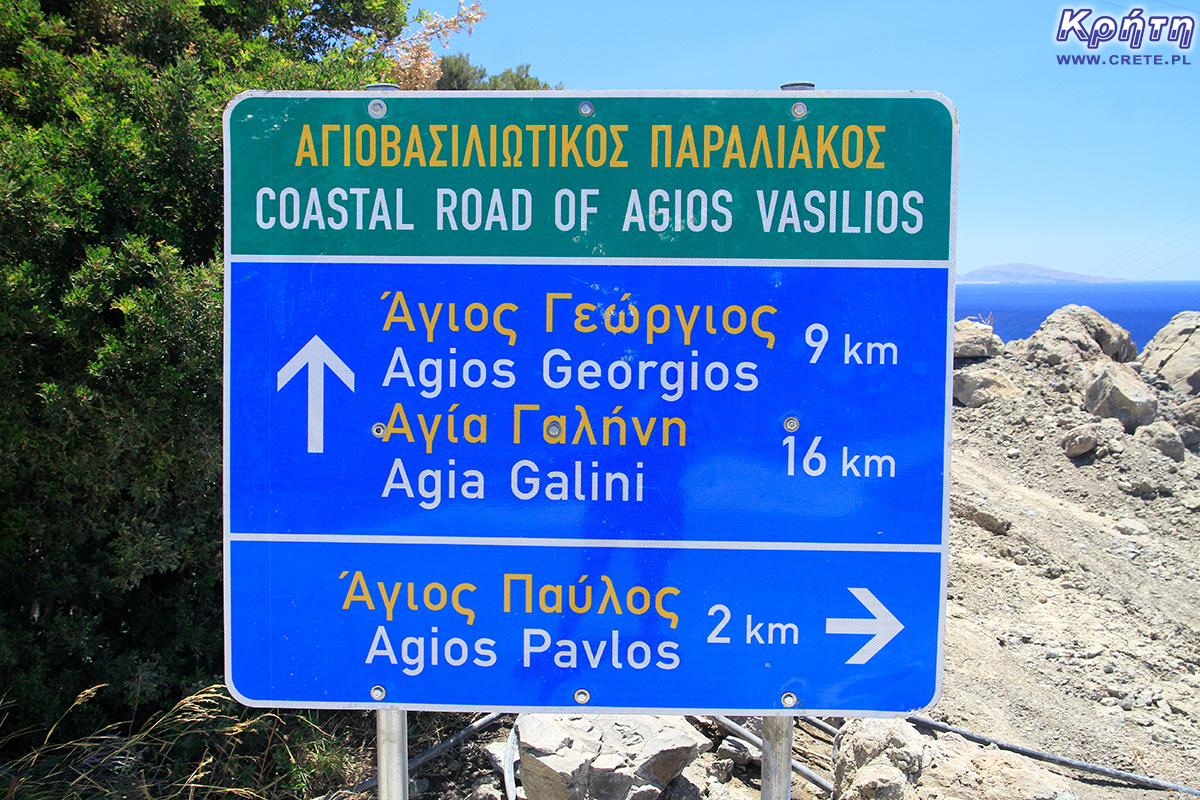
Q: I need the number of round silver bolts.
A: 9